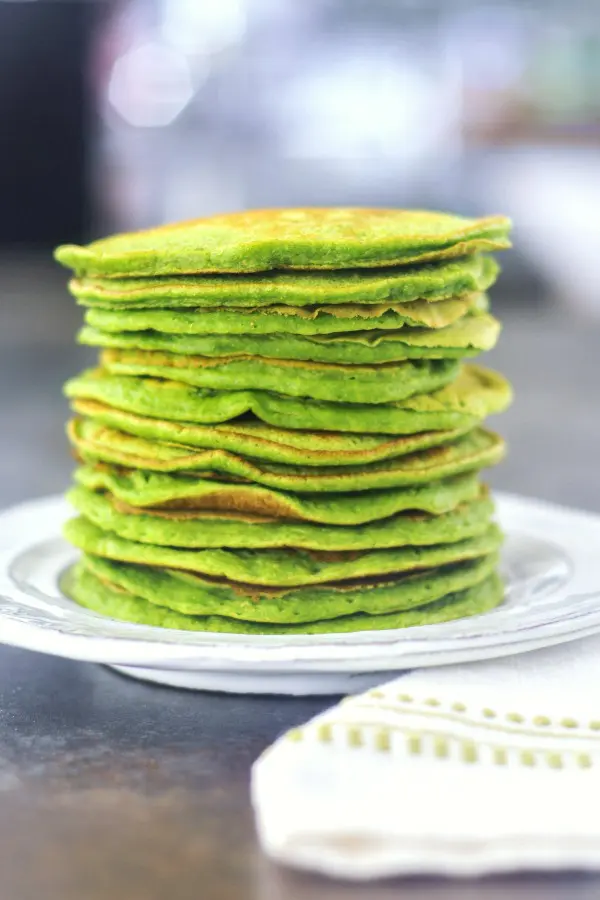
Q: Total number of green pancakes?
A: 13